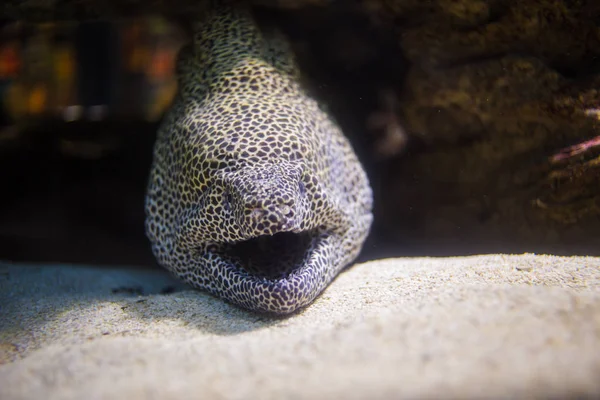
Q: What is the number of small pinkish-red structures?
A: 1